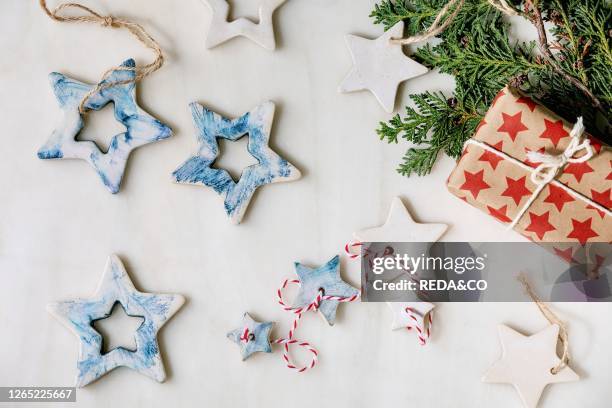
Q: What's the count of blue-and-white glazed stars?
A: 5